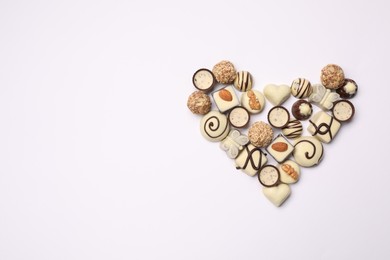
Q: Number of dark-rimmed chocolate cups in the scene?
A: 5